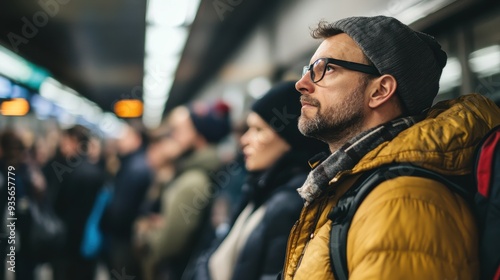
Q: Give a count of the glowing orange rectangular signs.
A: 2